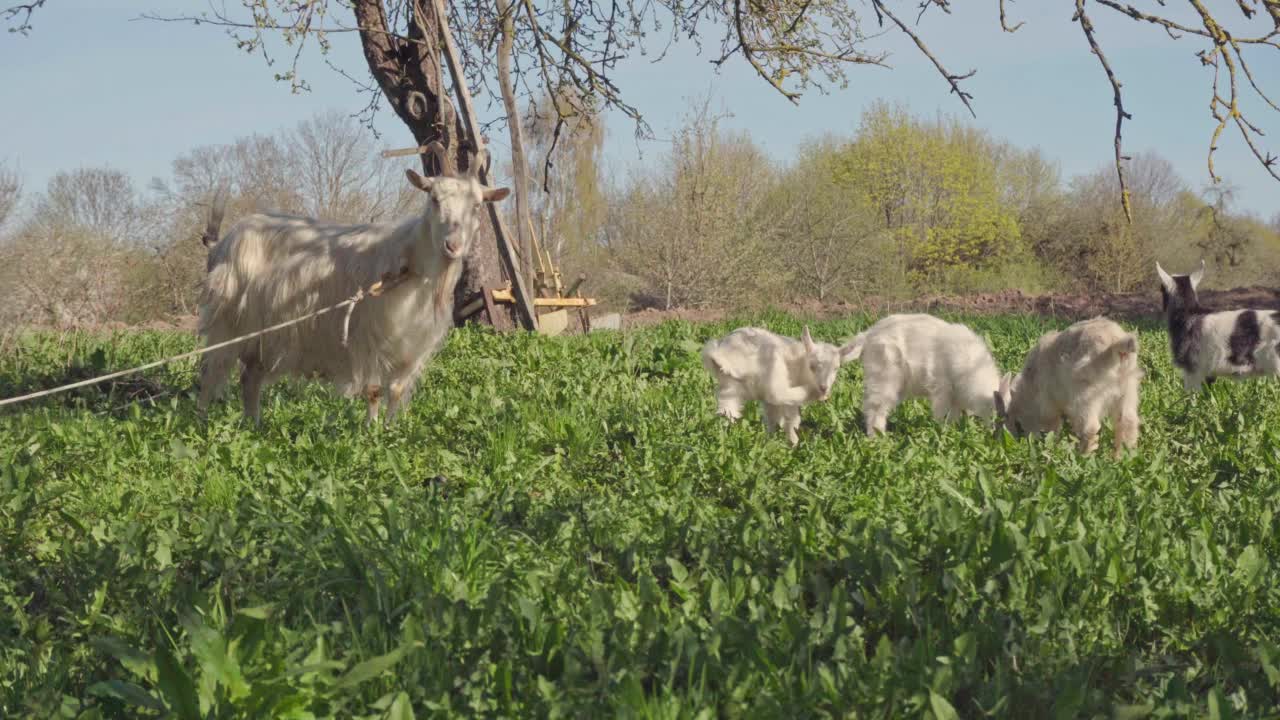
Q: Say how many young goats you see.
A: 4